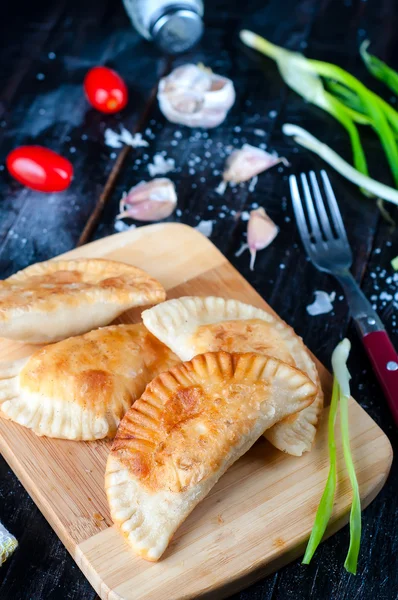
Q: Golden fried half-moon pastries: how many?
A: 4